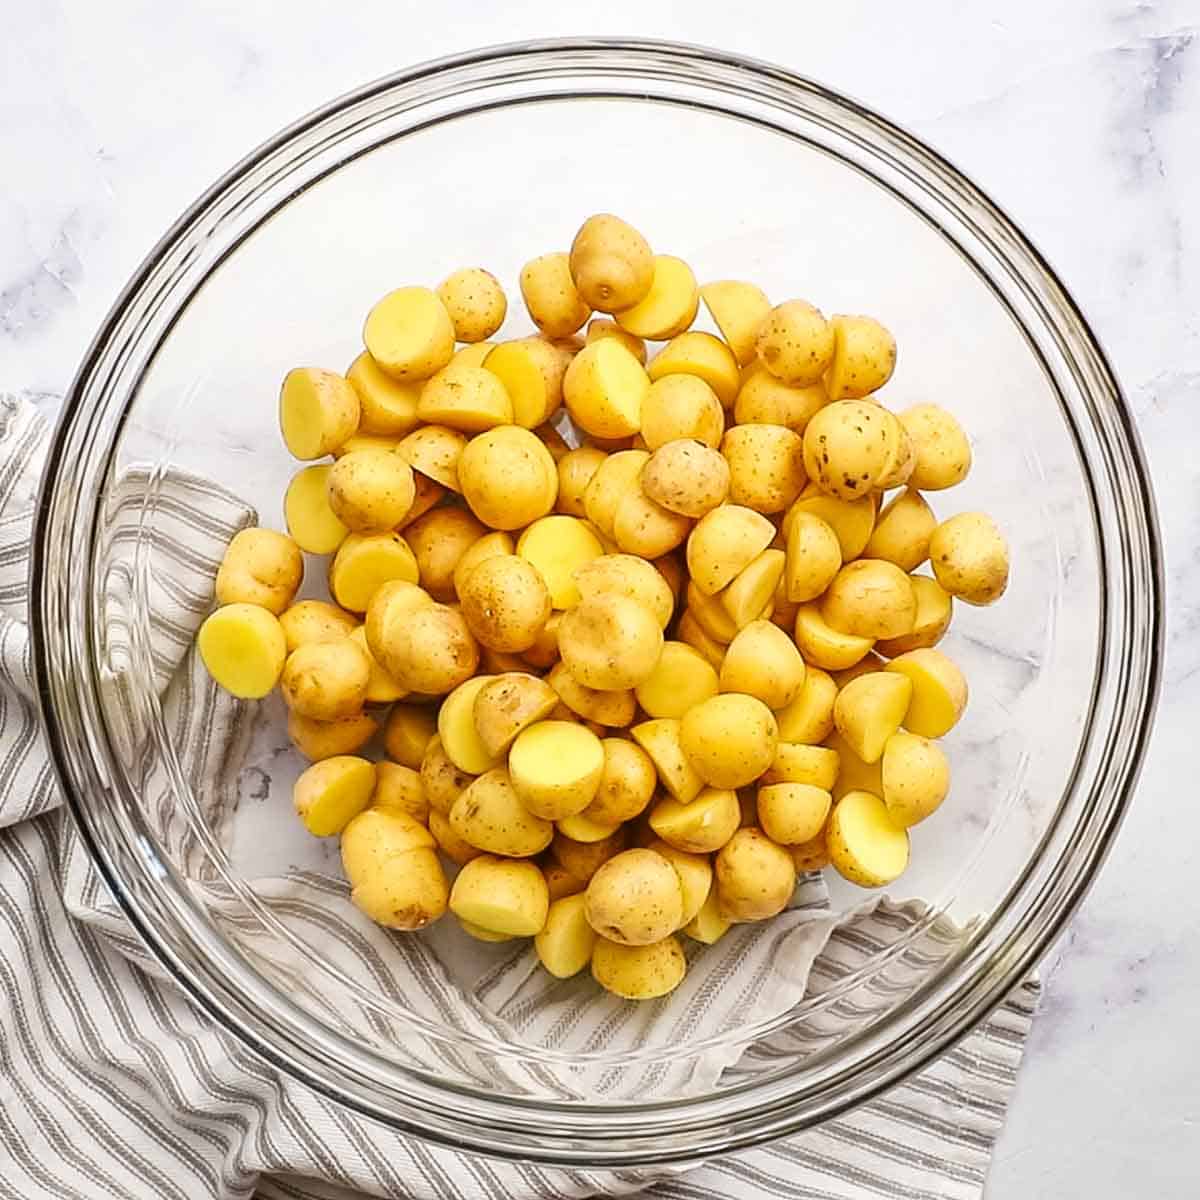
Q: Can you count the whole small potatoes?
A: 0